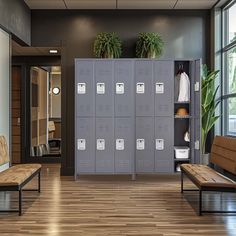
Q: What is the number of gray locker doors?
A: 12